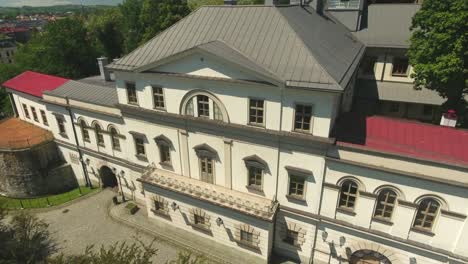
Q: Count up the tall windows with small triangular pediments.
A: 3